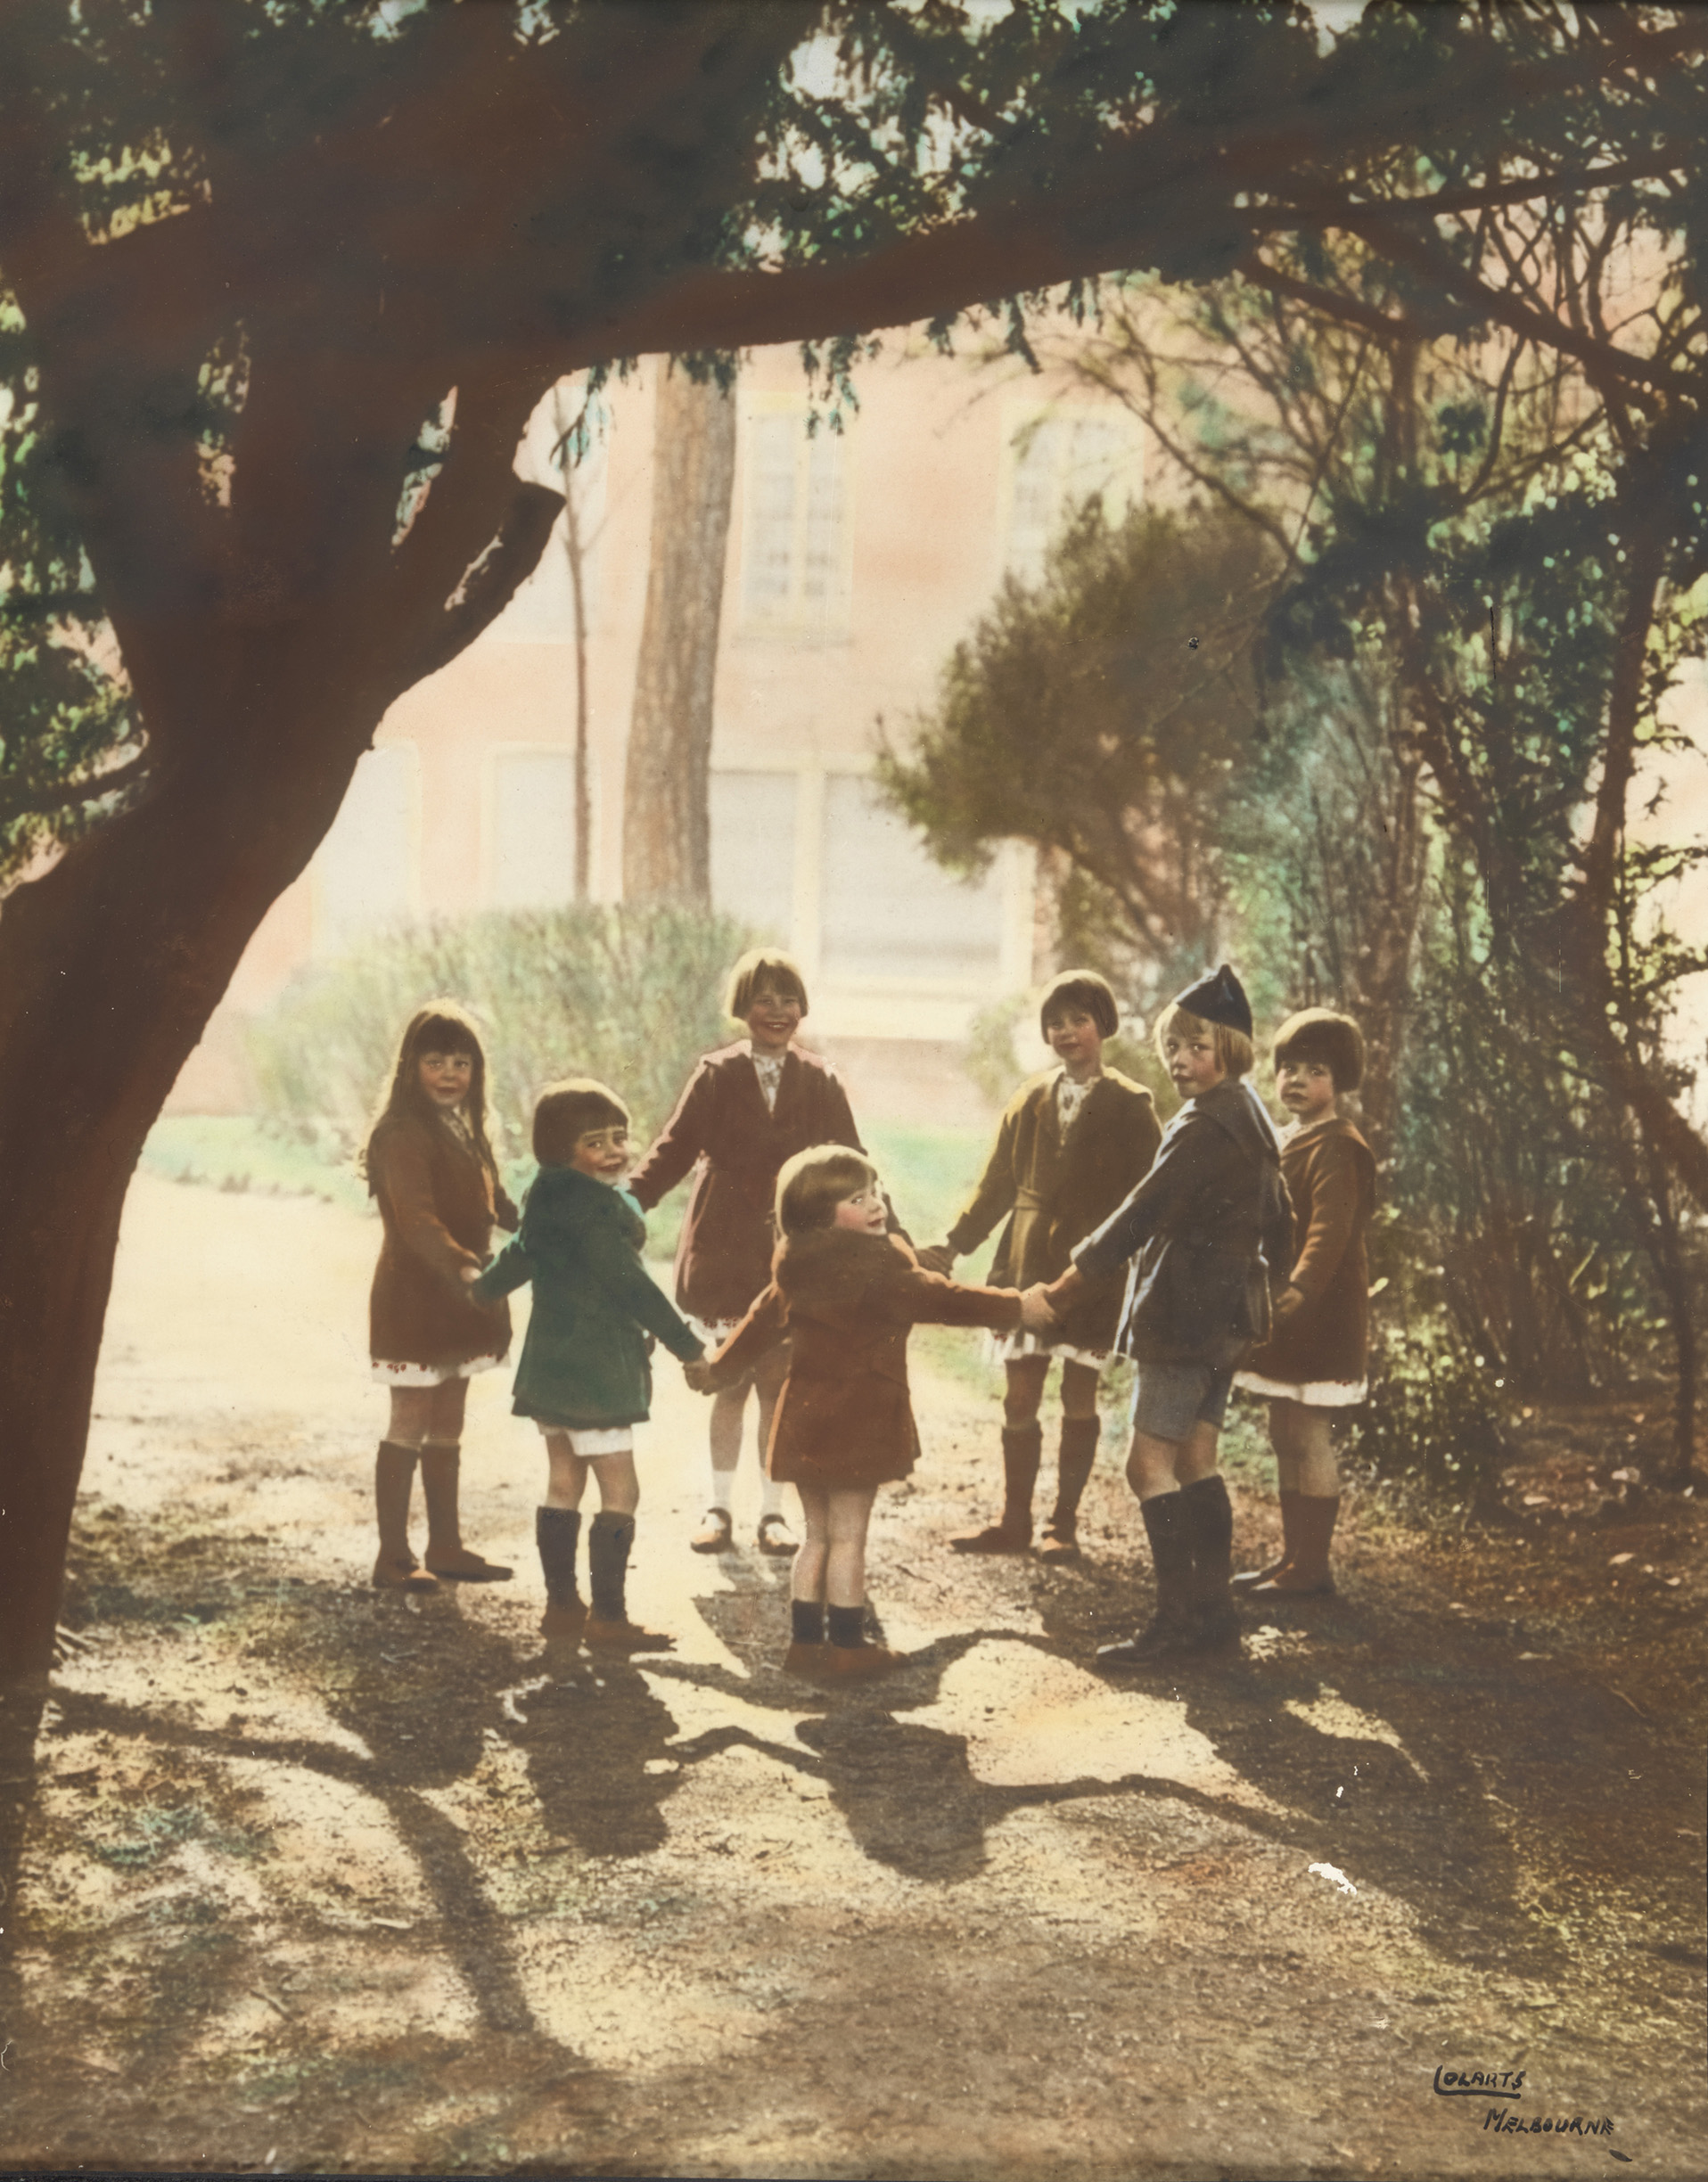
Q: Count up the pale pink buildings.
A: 1